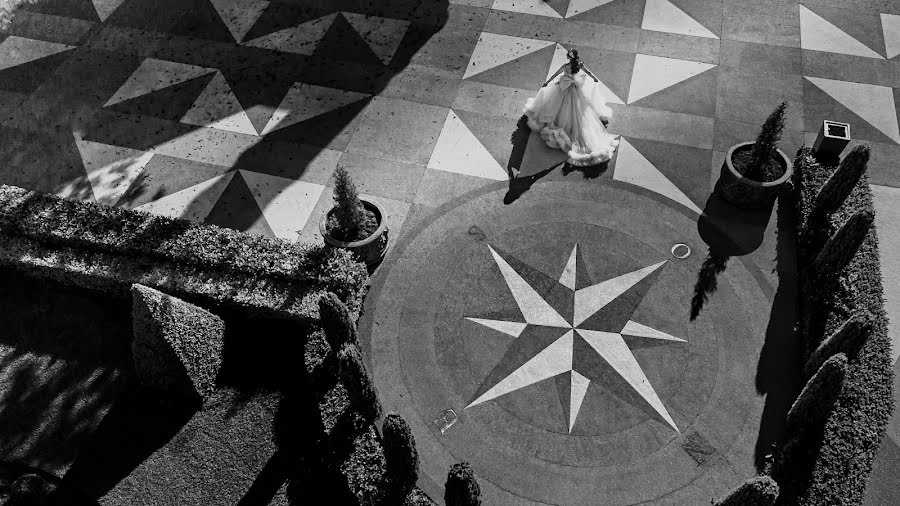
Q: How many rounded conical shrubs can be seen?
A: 9